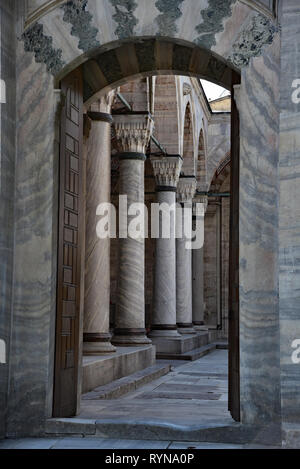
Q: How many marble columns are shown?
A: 5